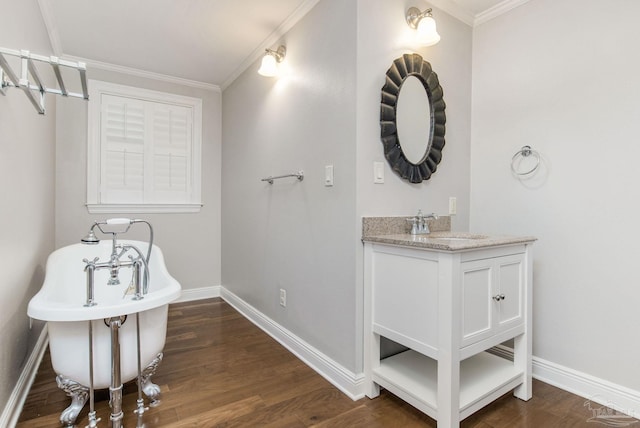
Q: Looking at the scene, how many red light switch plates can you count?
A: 0